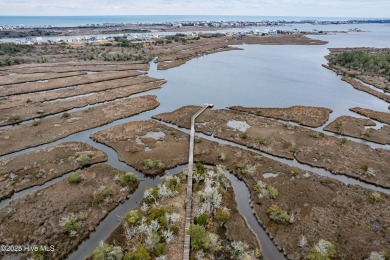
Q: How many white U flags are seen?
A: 0